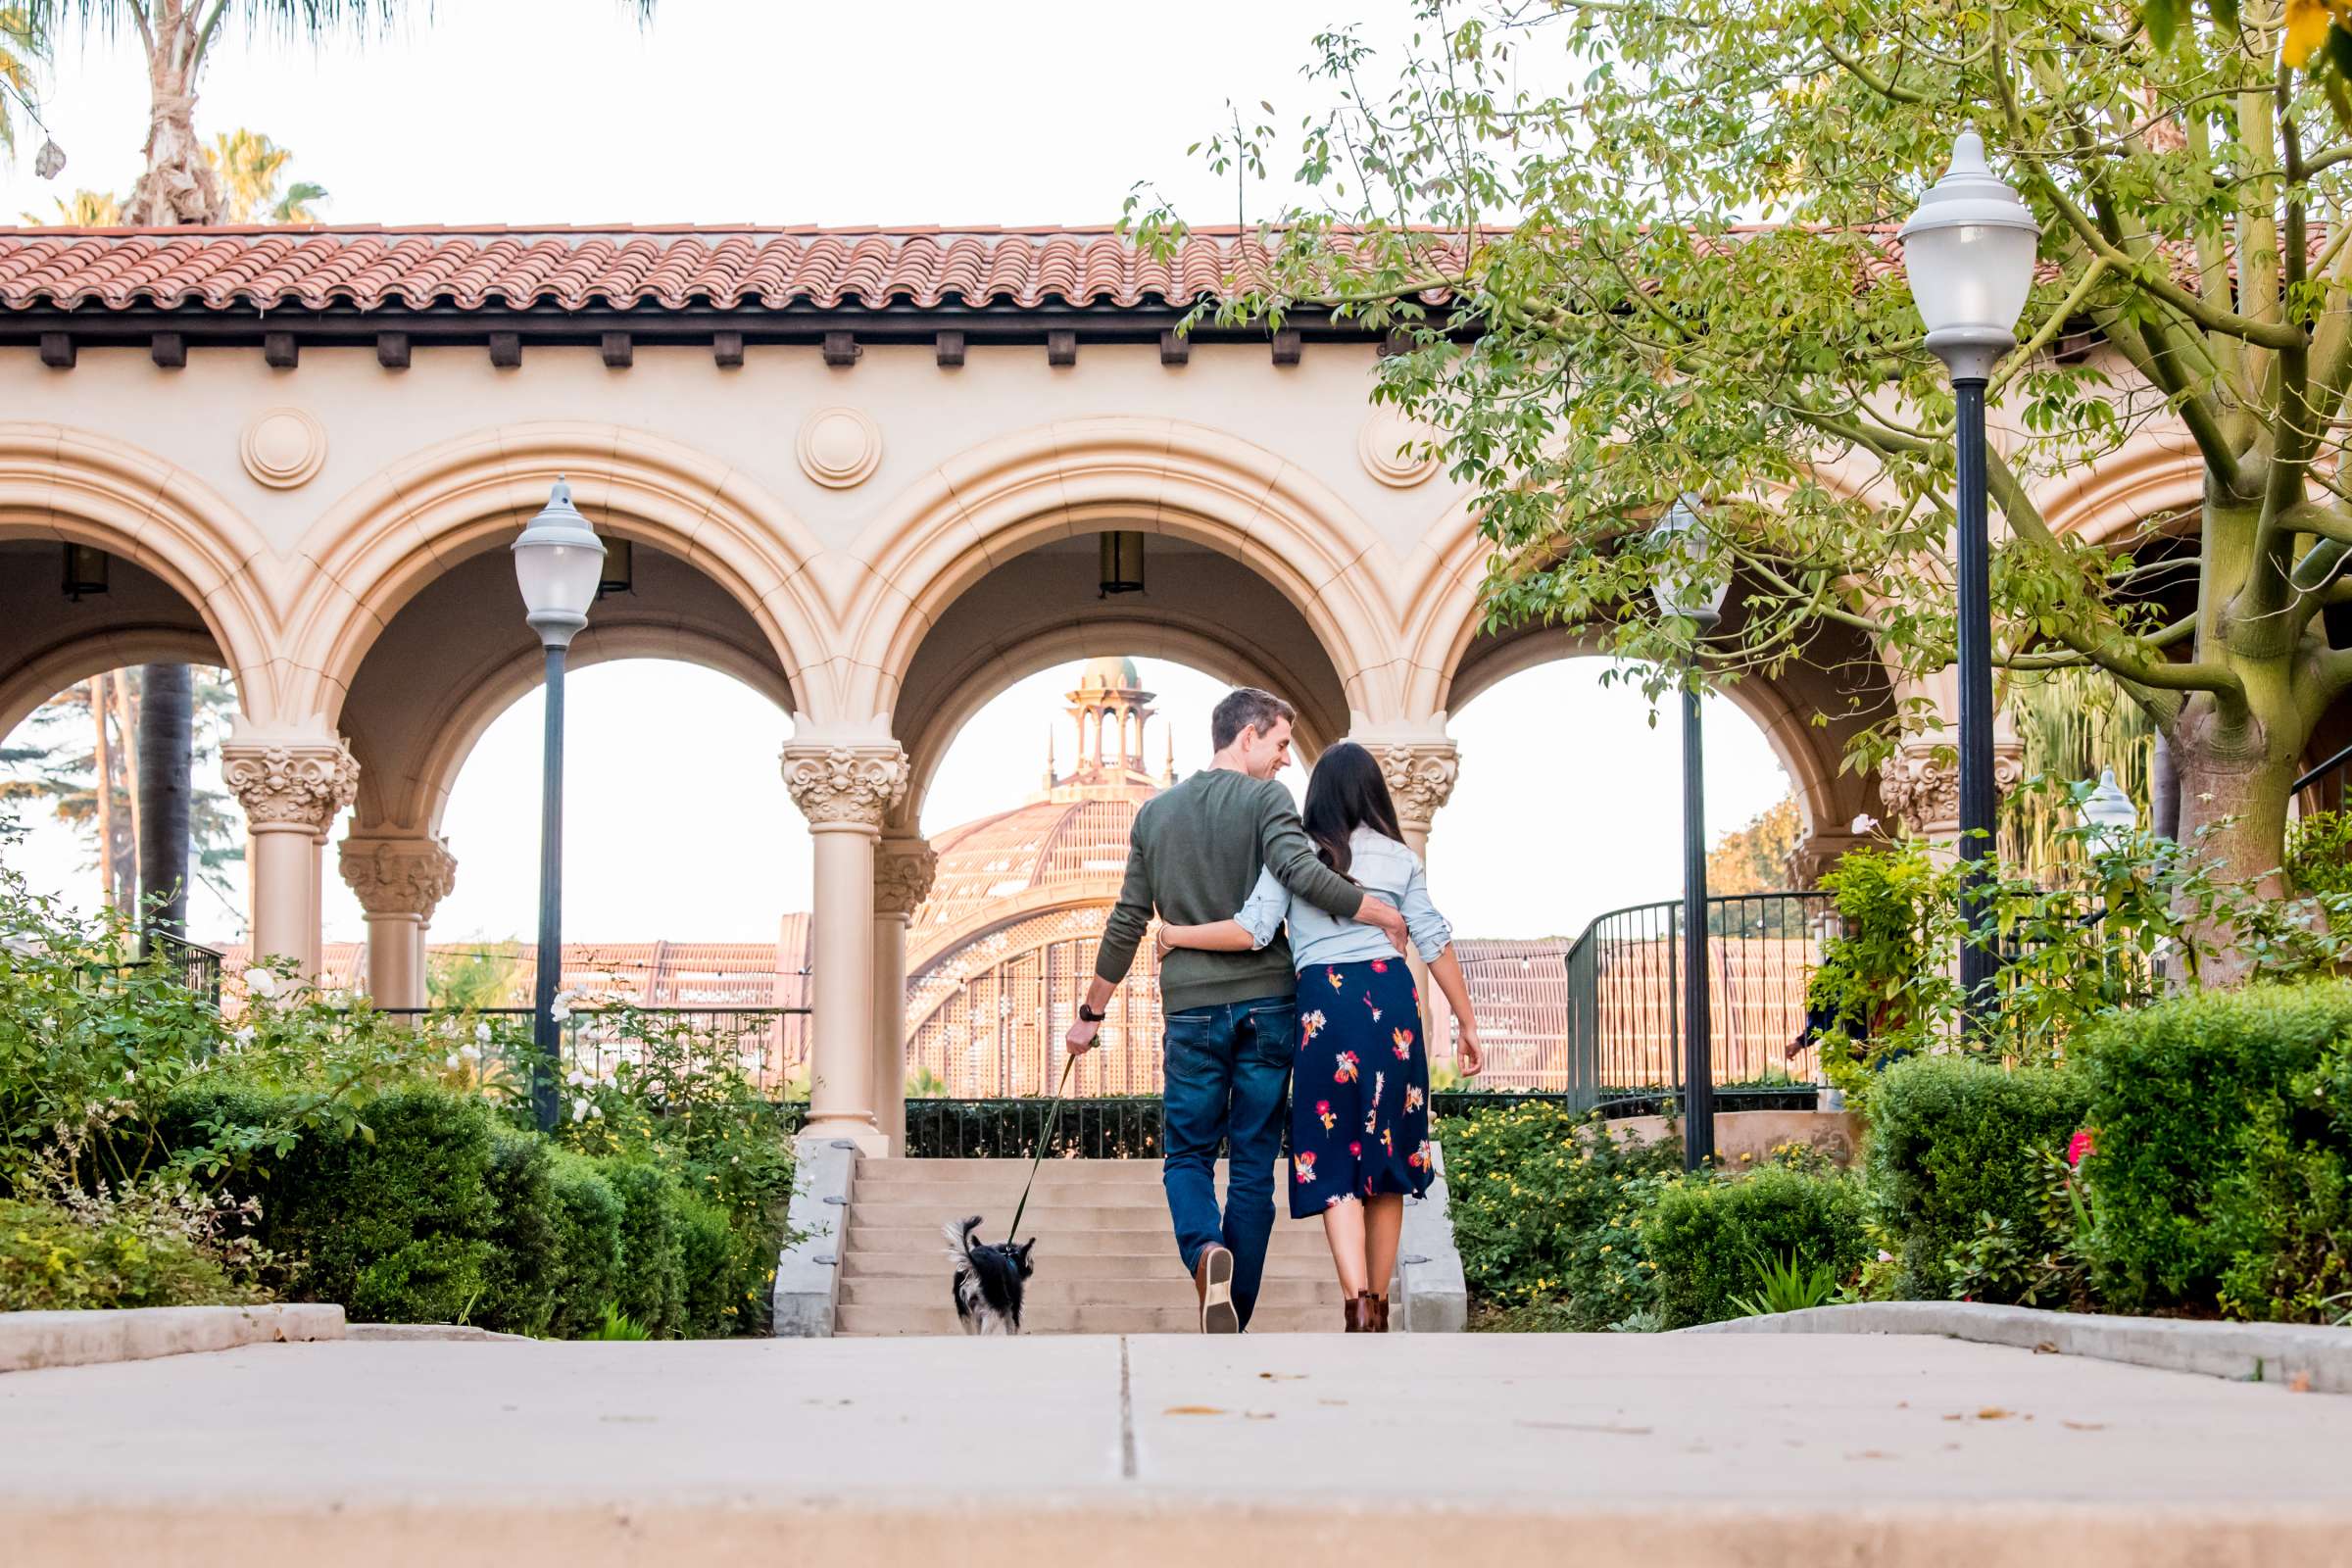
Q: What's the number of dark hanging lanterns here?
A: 3